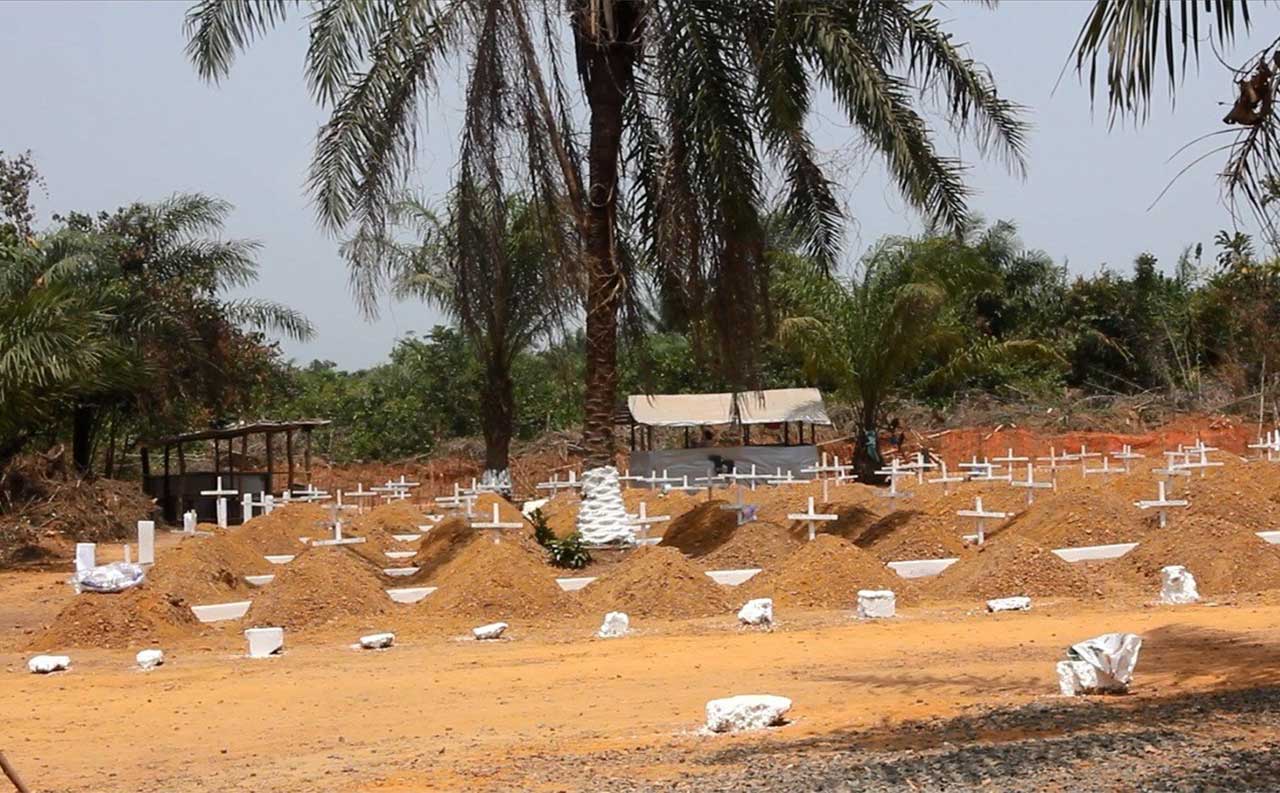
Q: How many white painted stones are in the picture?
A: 12